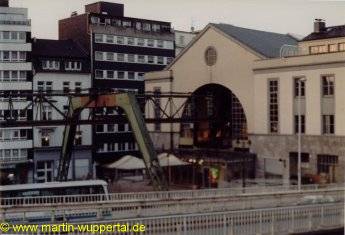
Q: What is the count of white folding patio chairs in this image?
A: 0